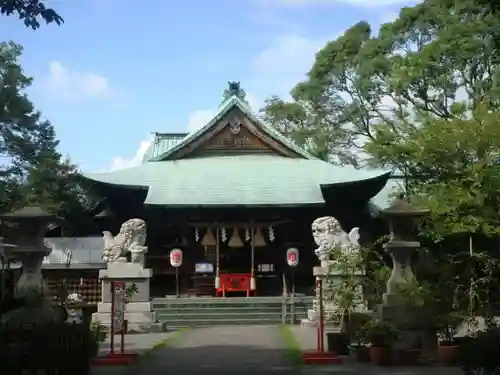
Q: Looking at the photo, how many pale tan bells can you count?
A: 3